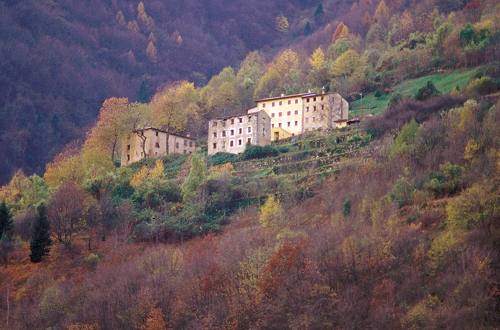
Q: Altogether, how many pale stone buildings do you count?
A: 3